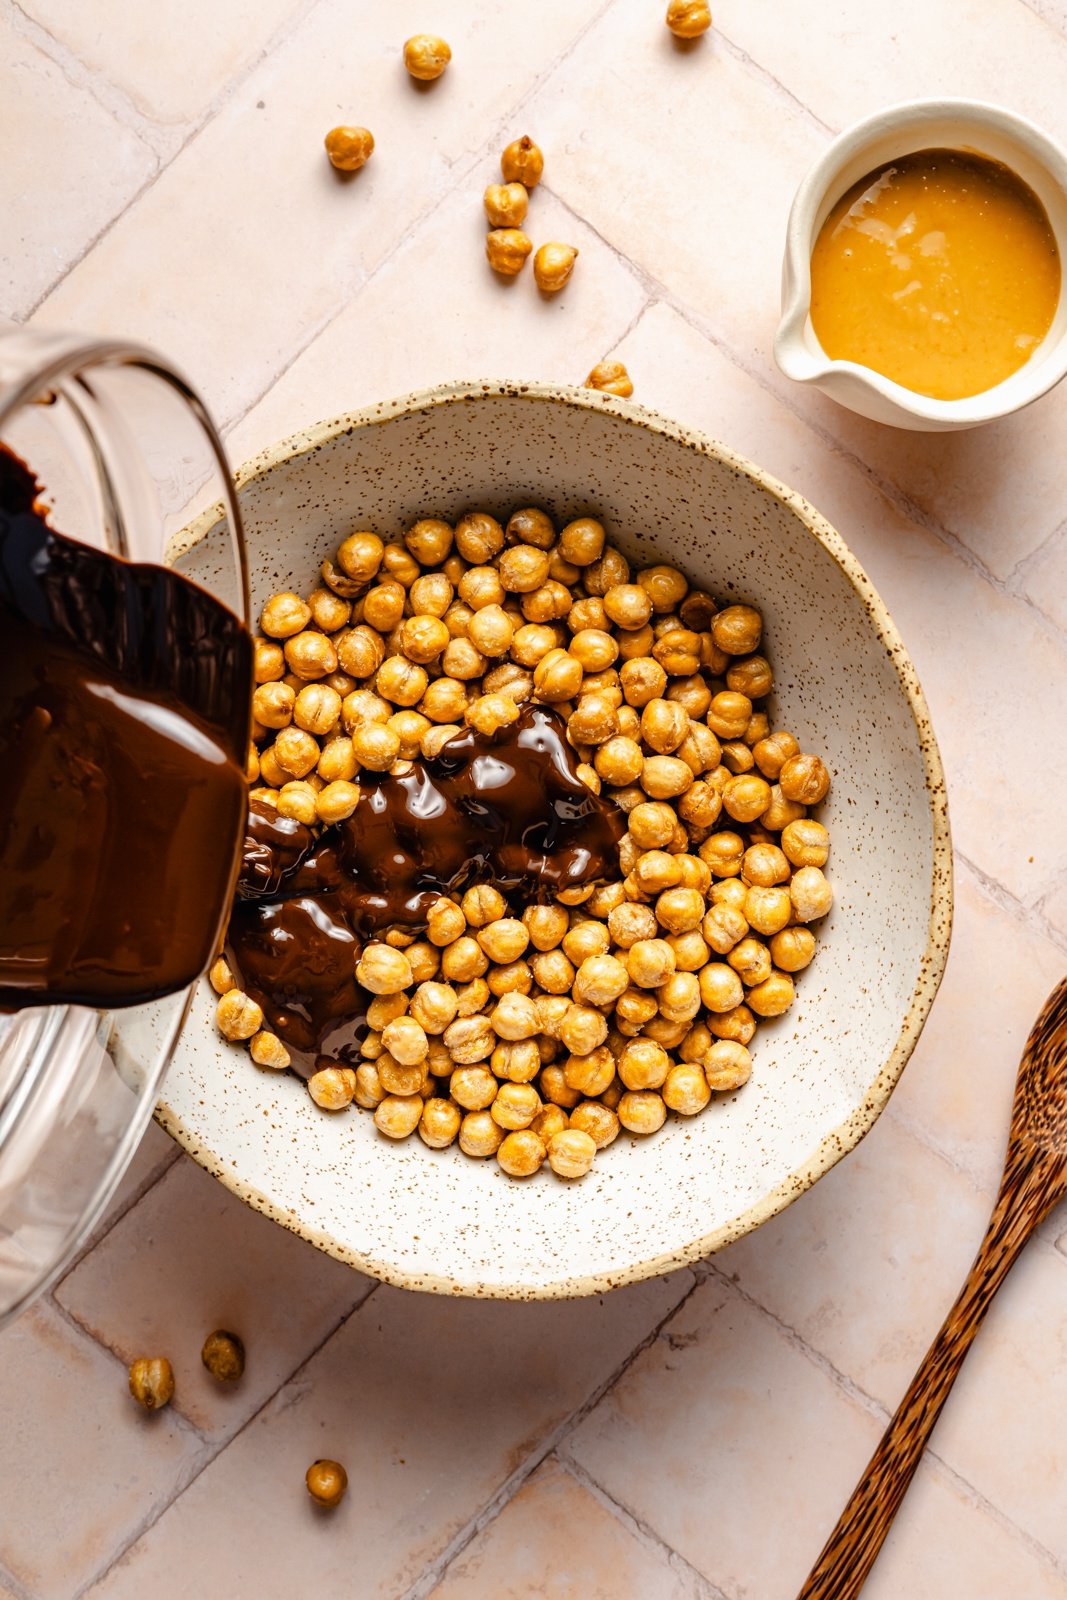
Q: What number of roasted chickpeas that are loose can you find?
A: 11